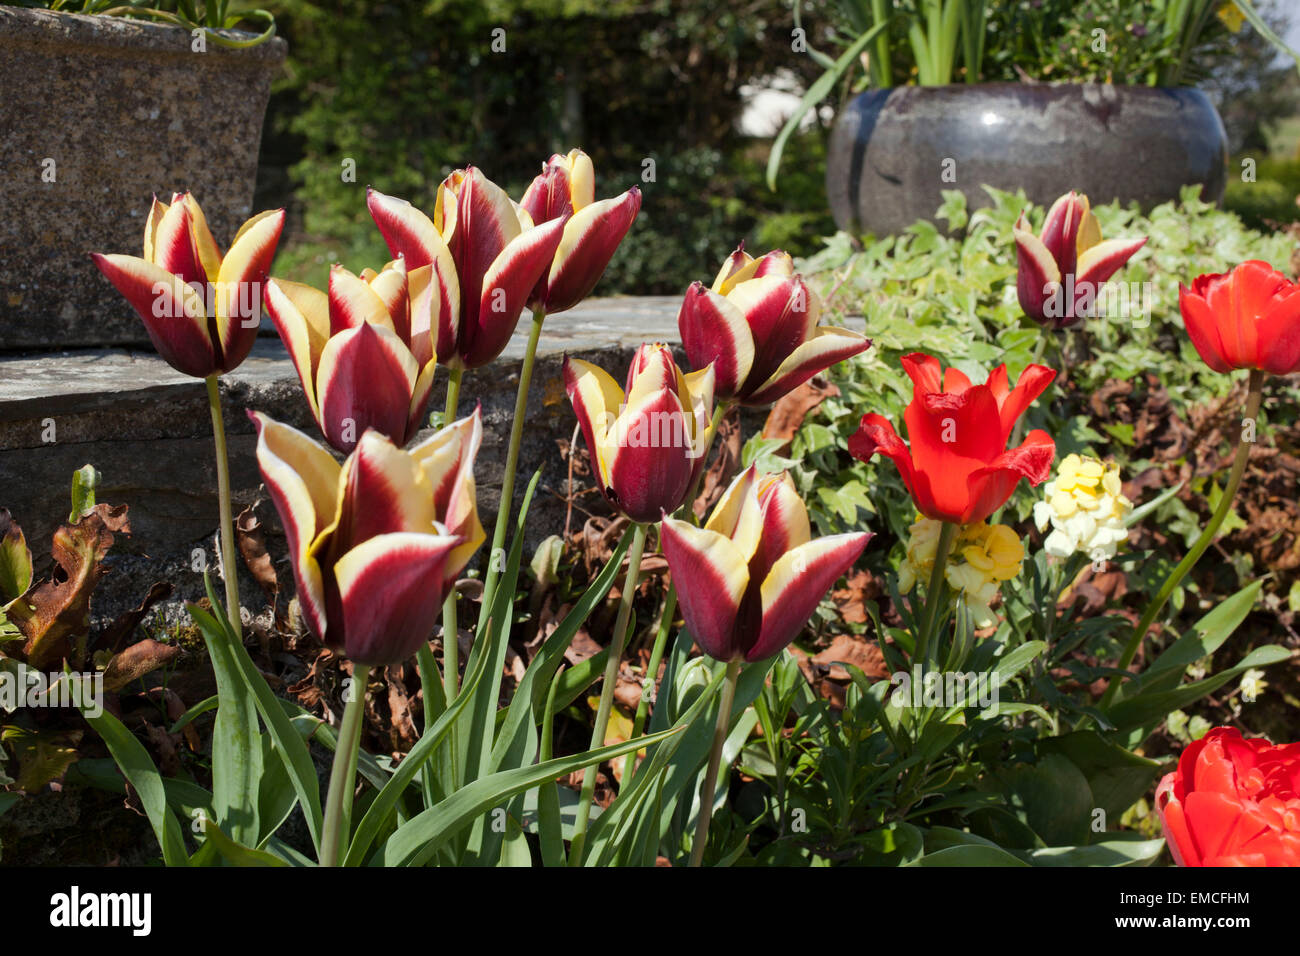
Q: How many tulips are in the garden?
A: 12